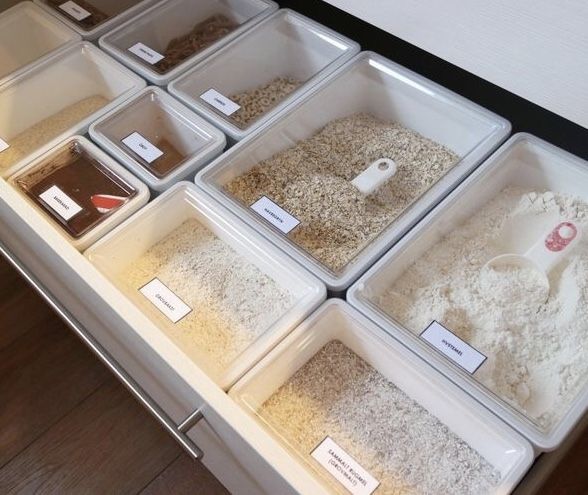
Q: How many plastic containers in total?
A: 11